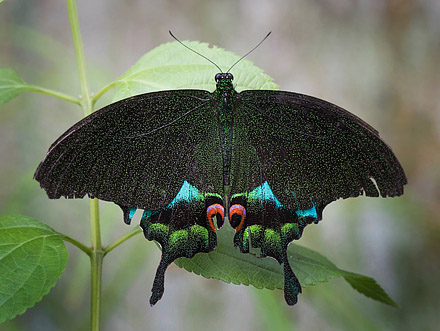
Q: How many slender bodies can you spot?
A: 1